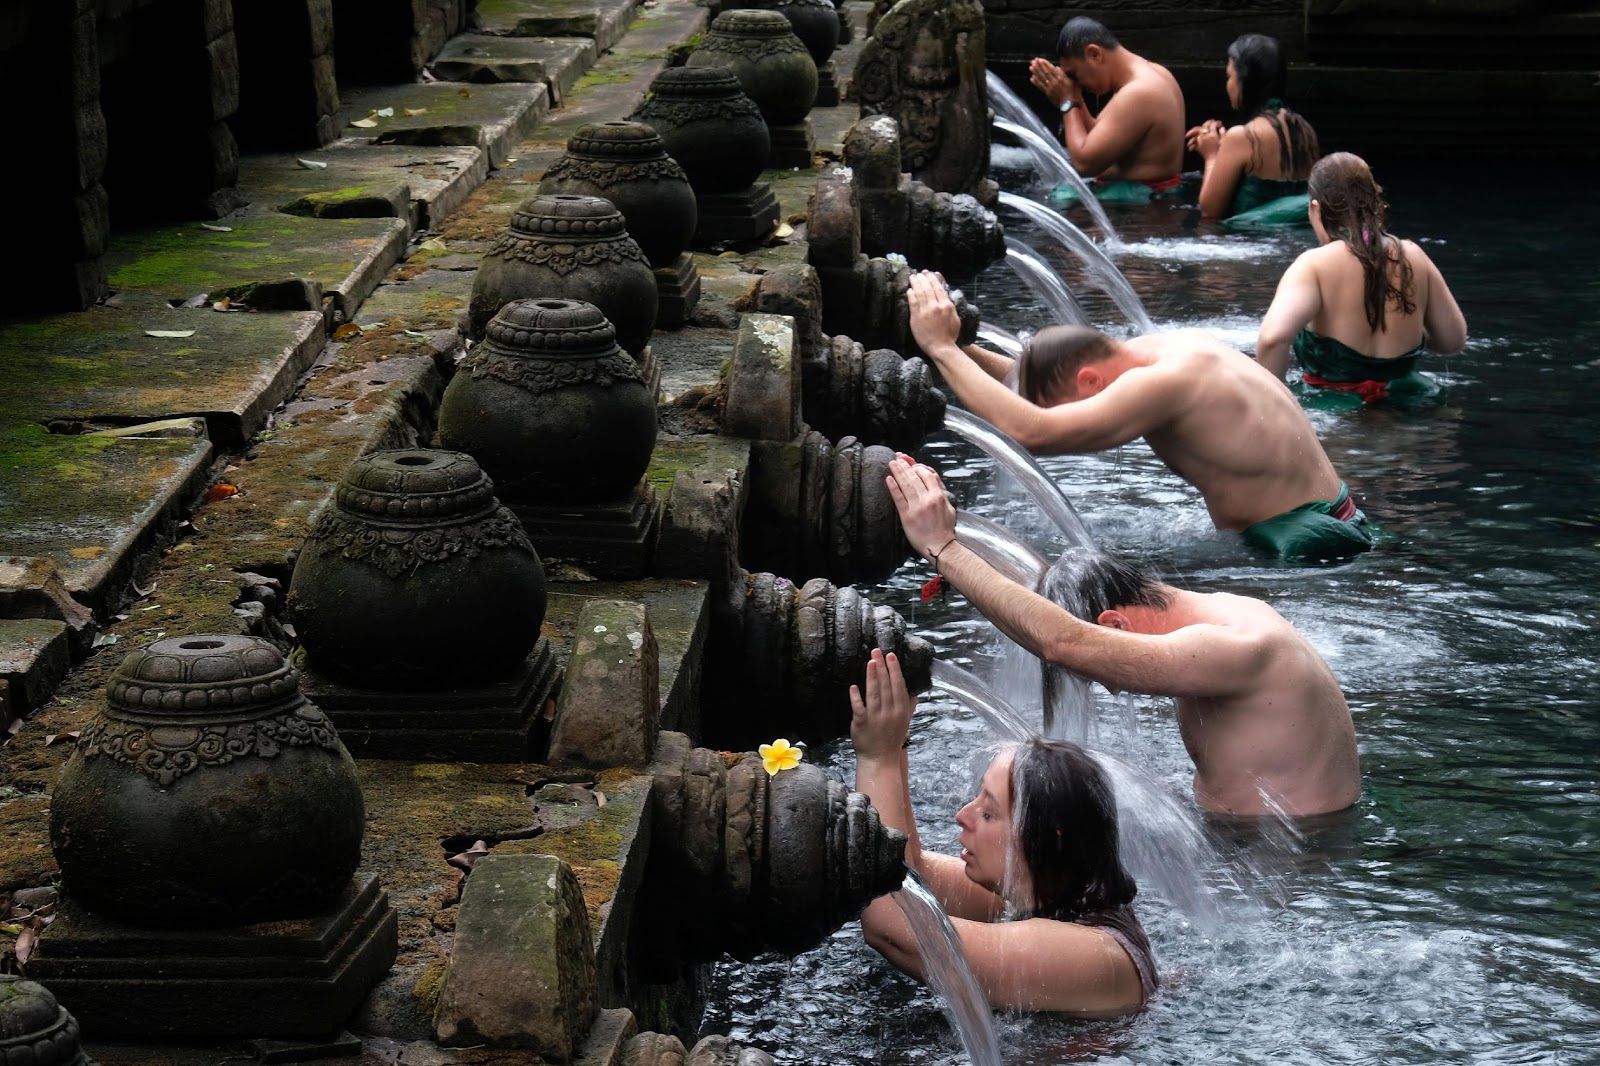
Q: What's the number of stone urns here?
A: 9